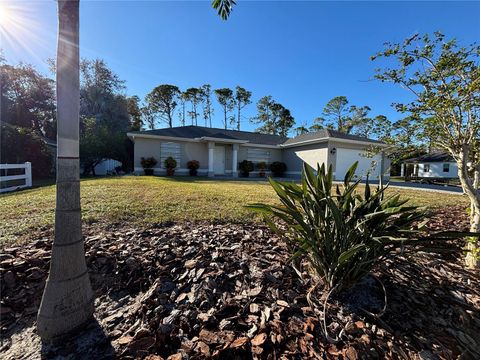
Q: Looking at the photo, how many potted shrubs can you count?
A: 6